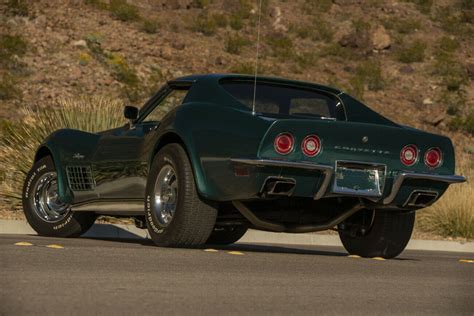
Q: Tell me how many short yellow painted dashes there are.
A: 7